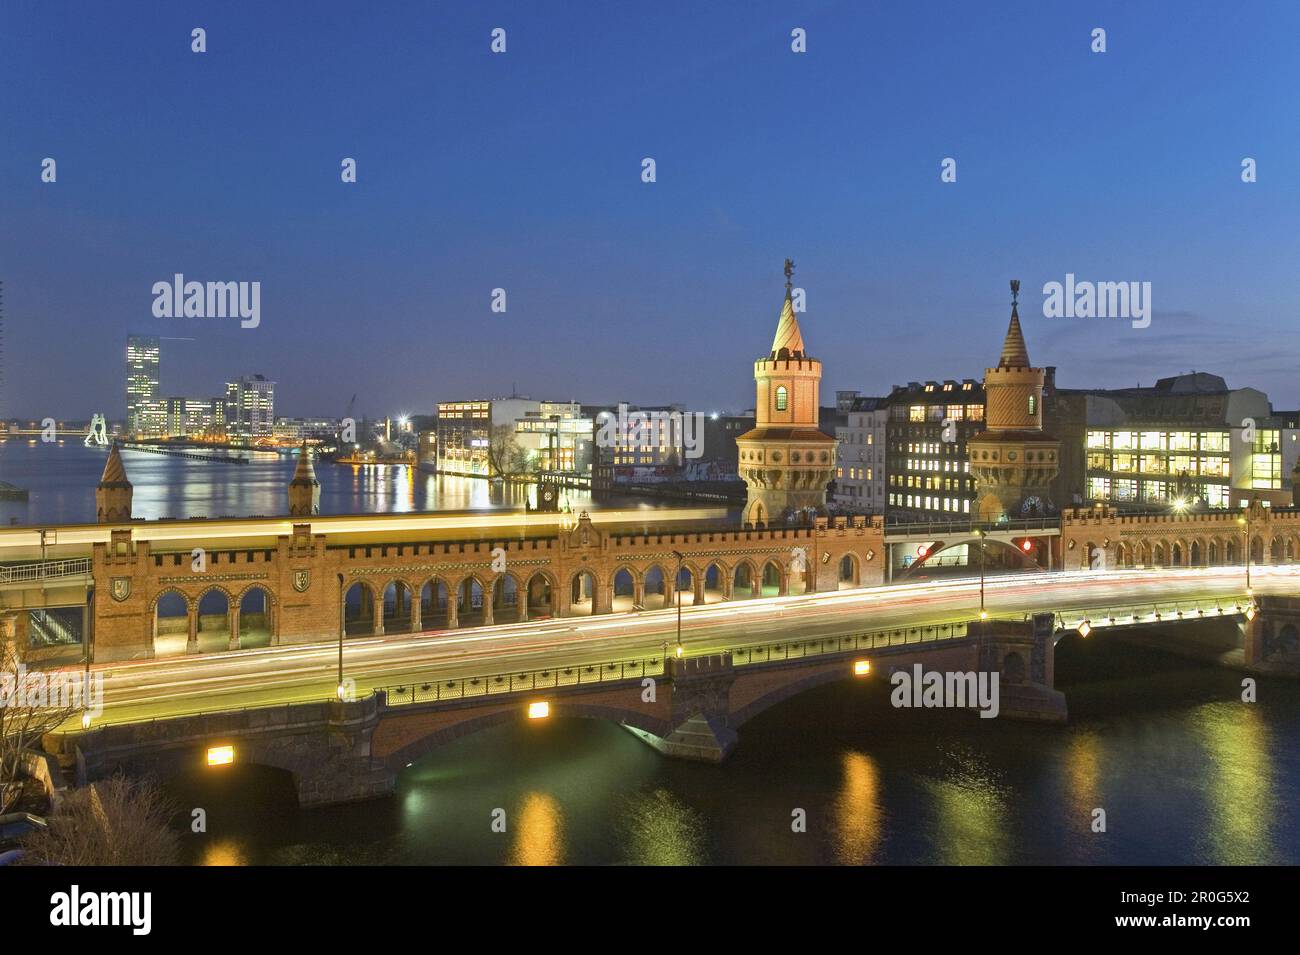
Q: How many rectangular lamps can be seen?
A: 3